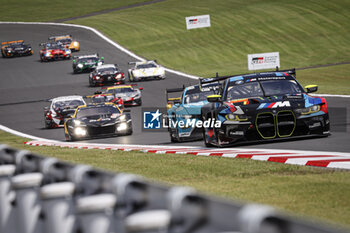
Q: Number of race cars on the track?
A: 12